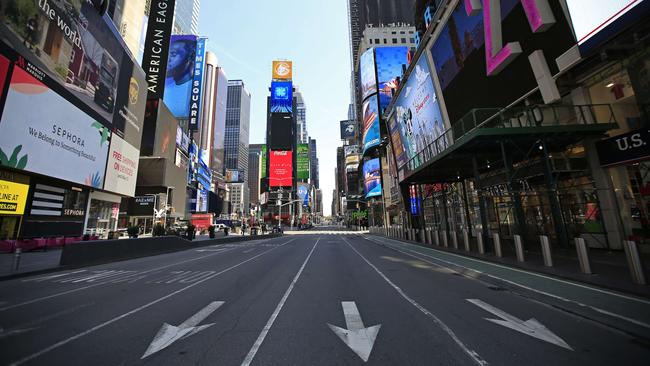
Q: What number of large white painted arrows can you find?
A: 3